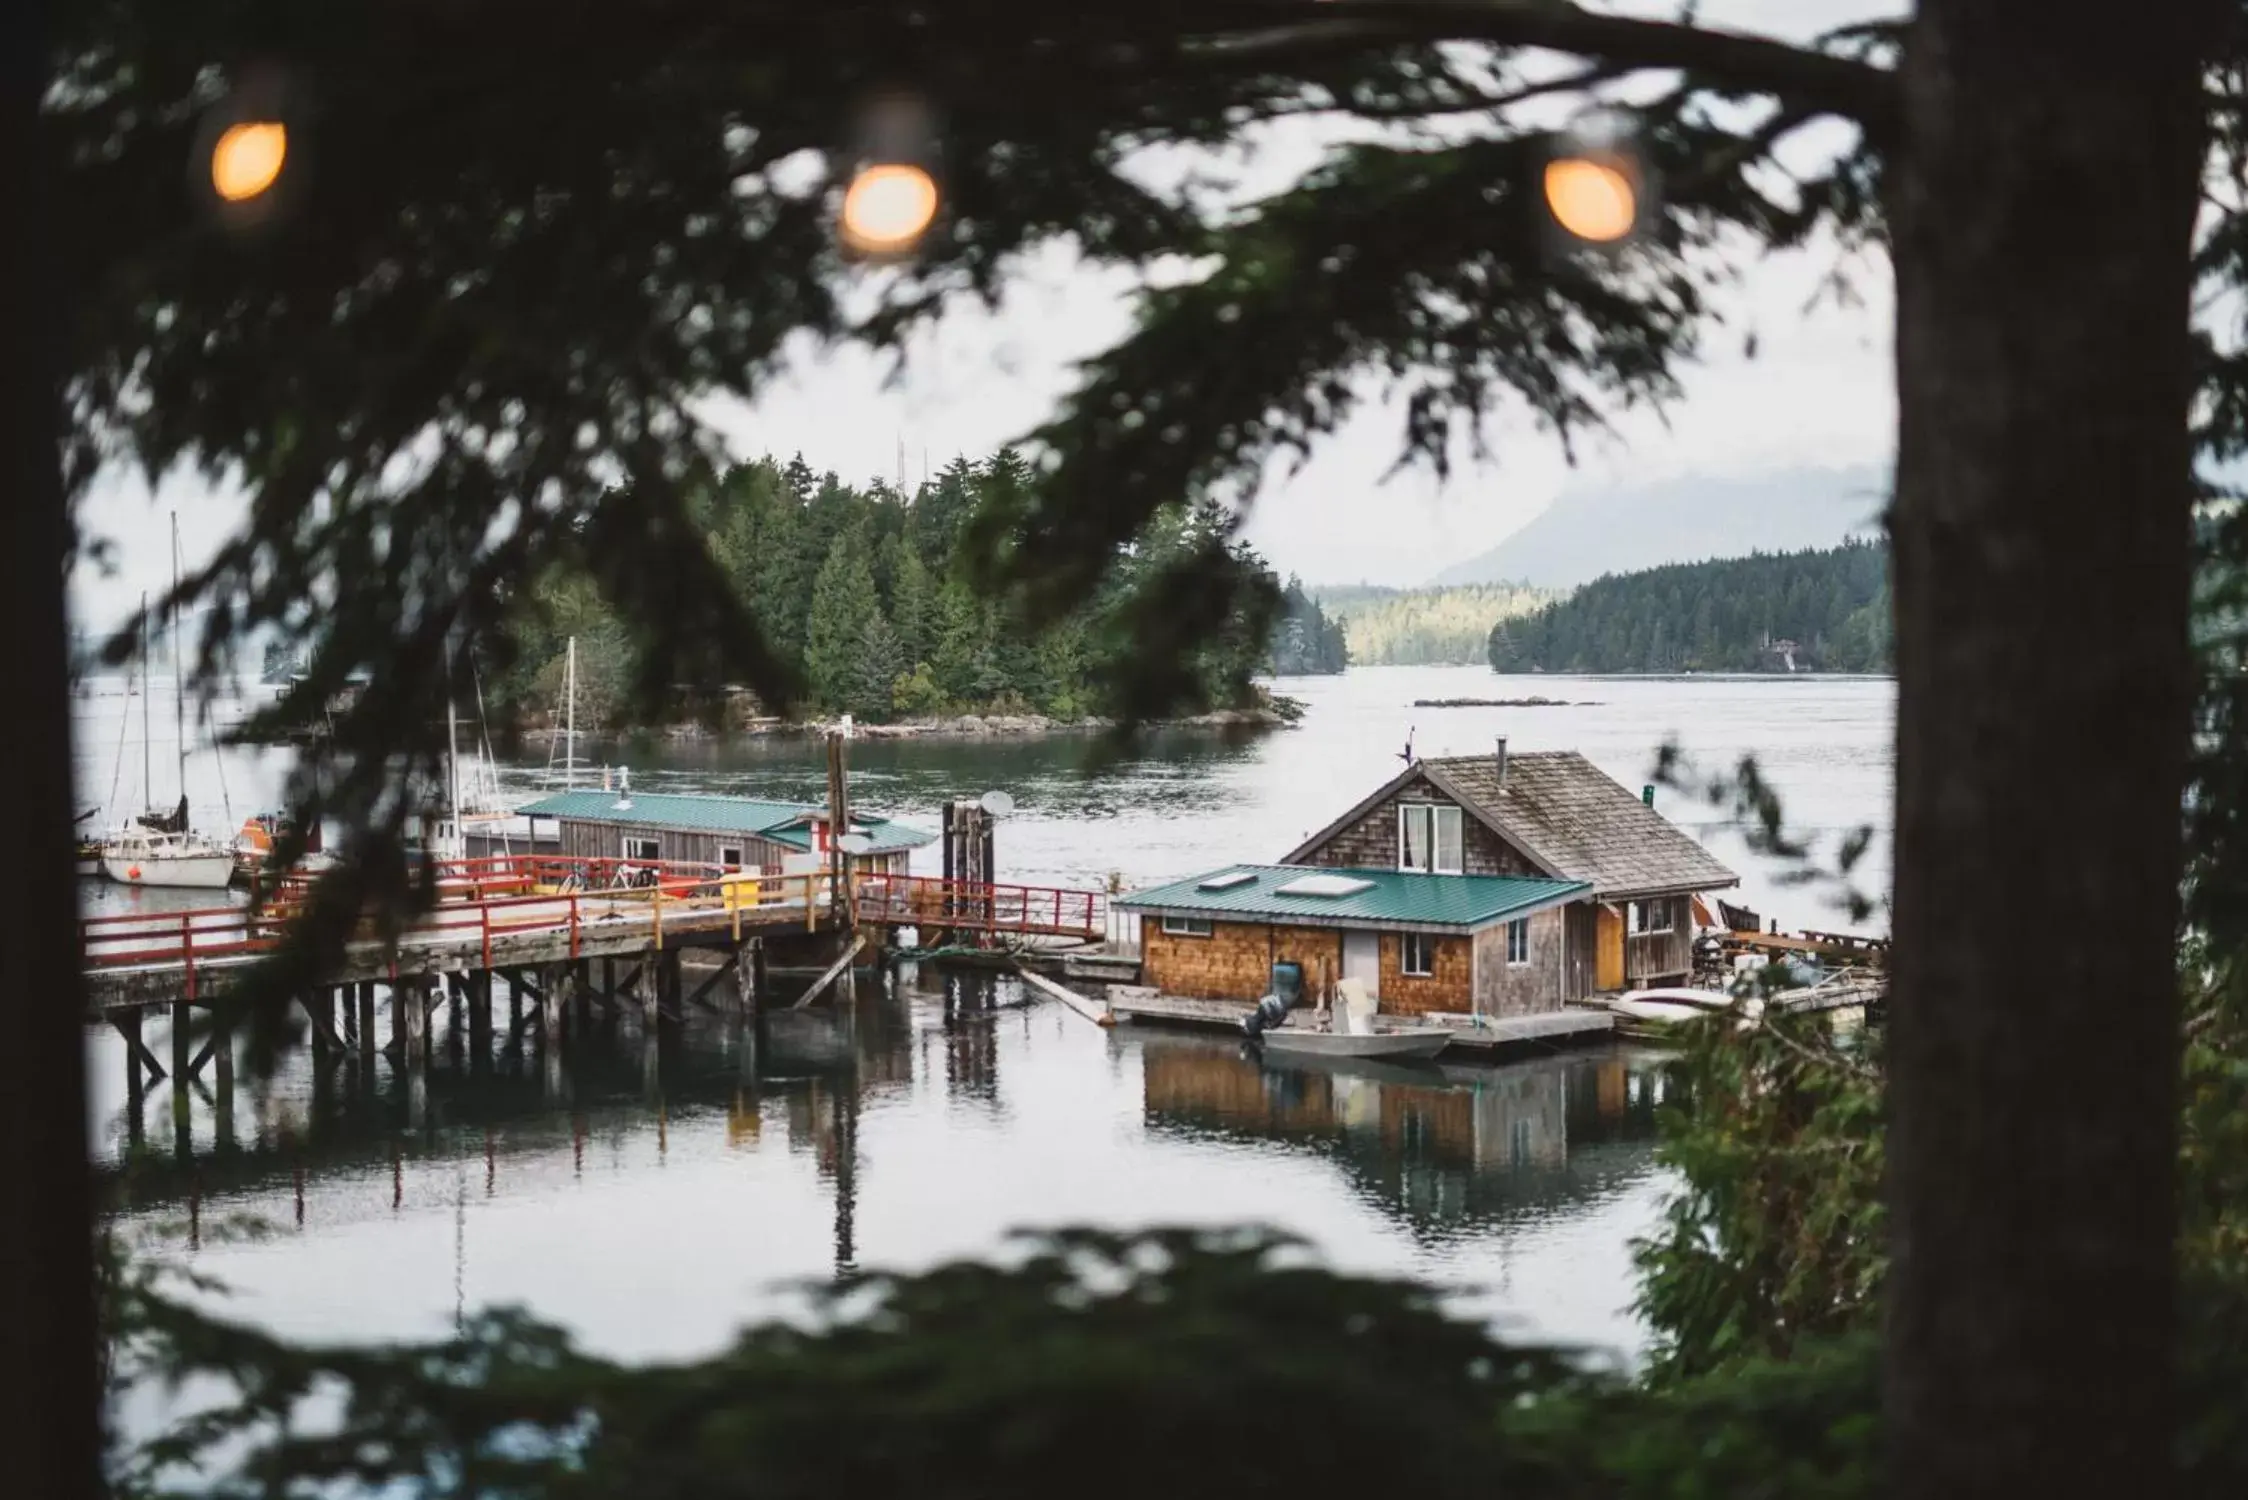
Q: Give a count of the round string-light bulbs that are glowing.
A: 3